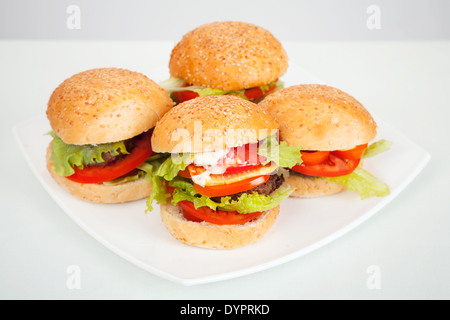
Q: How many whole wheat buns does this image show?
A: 4